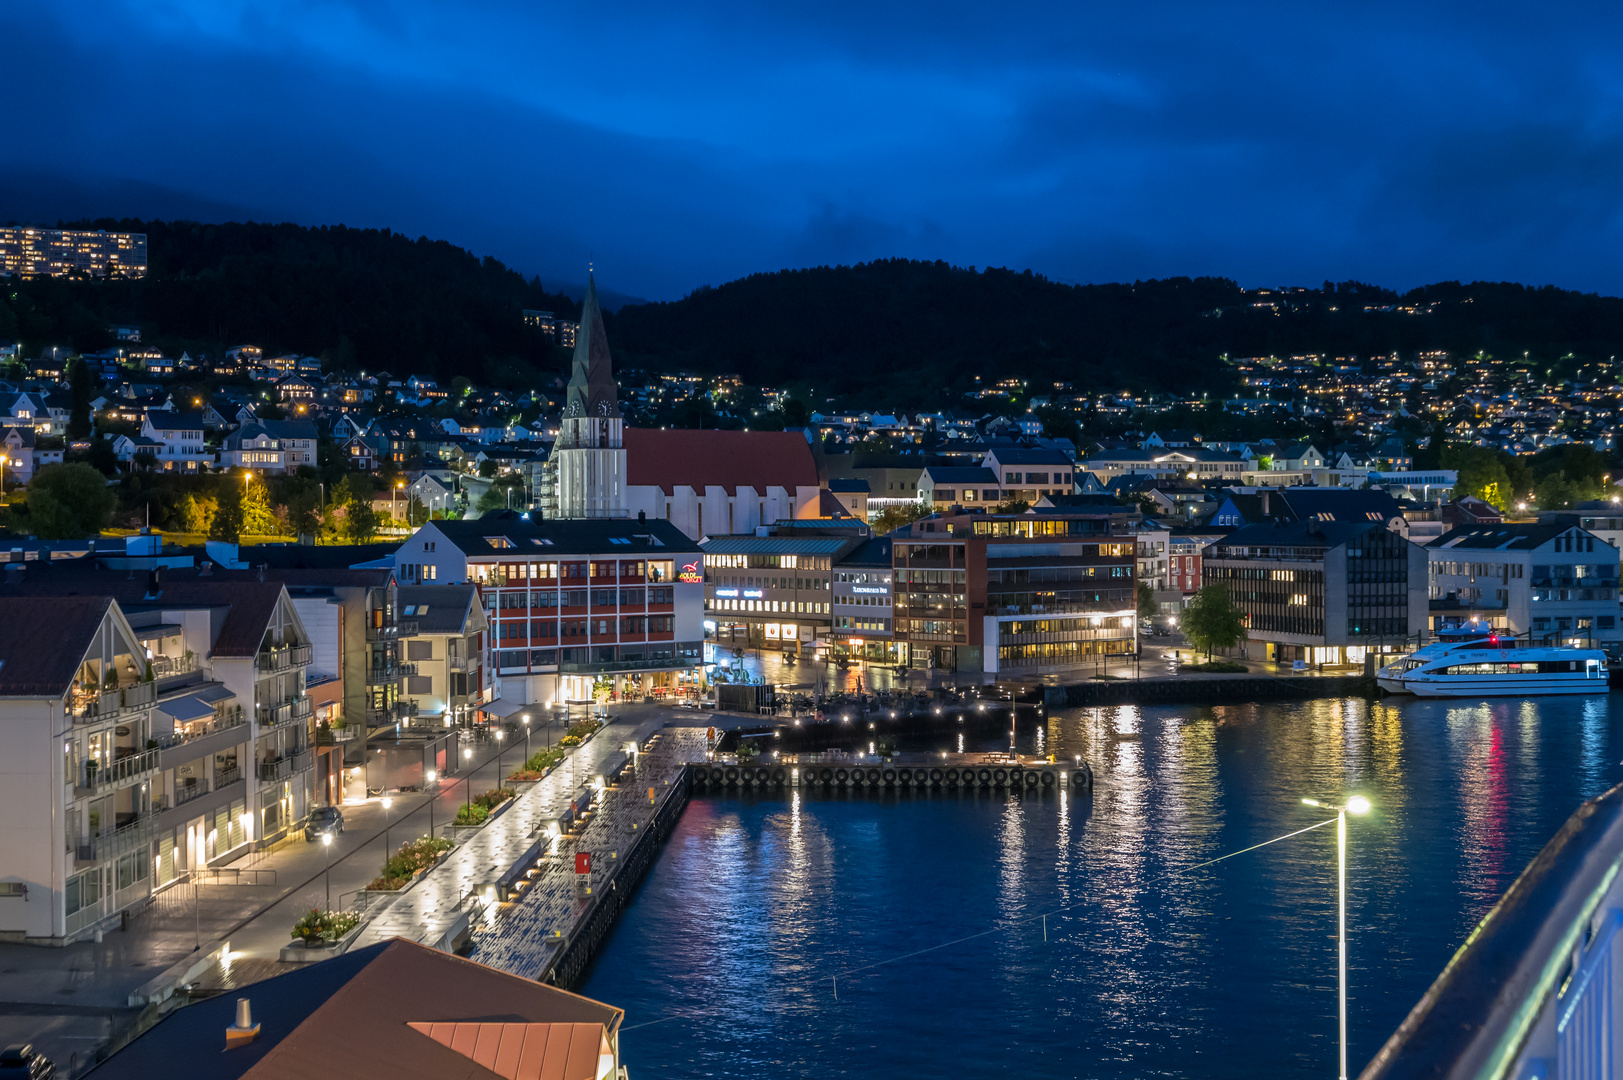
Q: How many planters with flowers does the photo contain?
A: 5